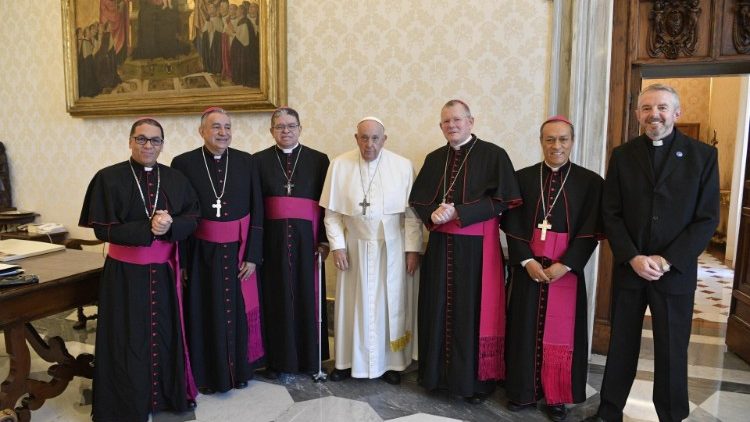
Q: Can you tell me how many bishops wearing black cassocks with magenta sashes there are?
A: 5